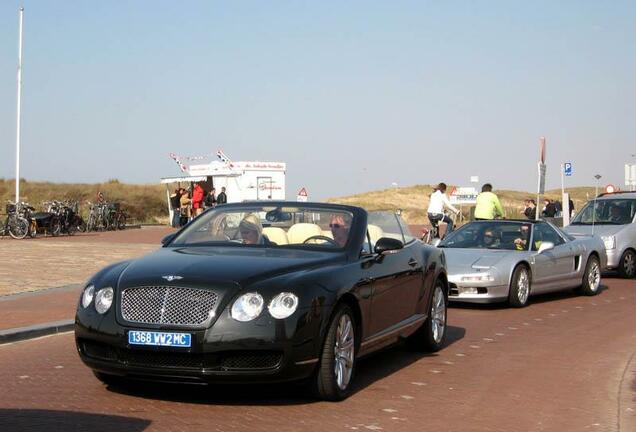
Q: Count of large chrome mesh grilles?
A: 1